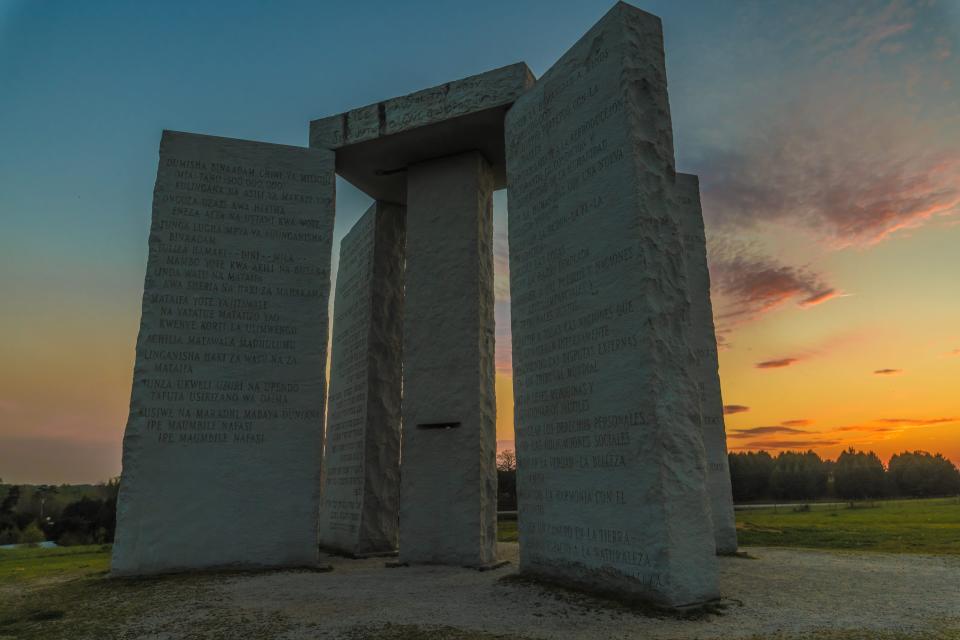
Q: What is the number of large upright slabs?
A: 5